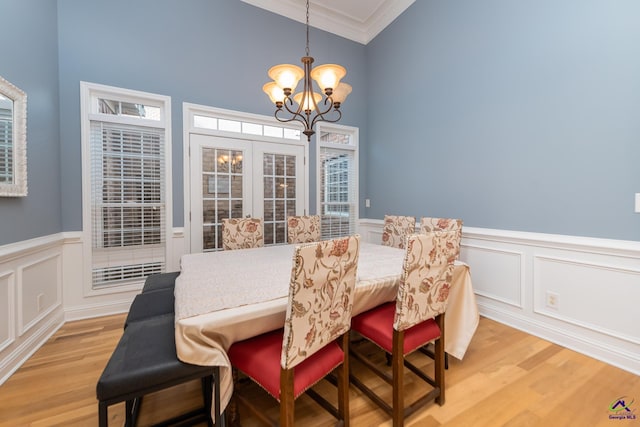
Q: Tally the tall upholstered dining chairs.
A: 6